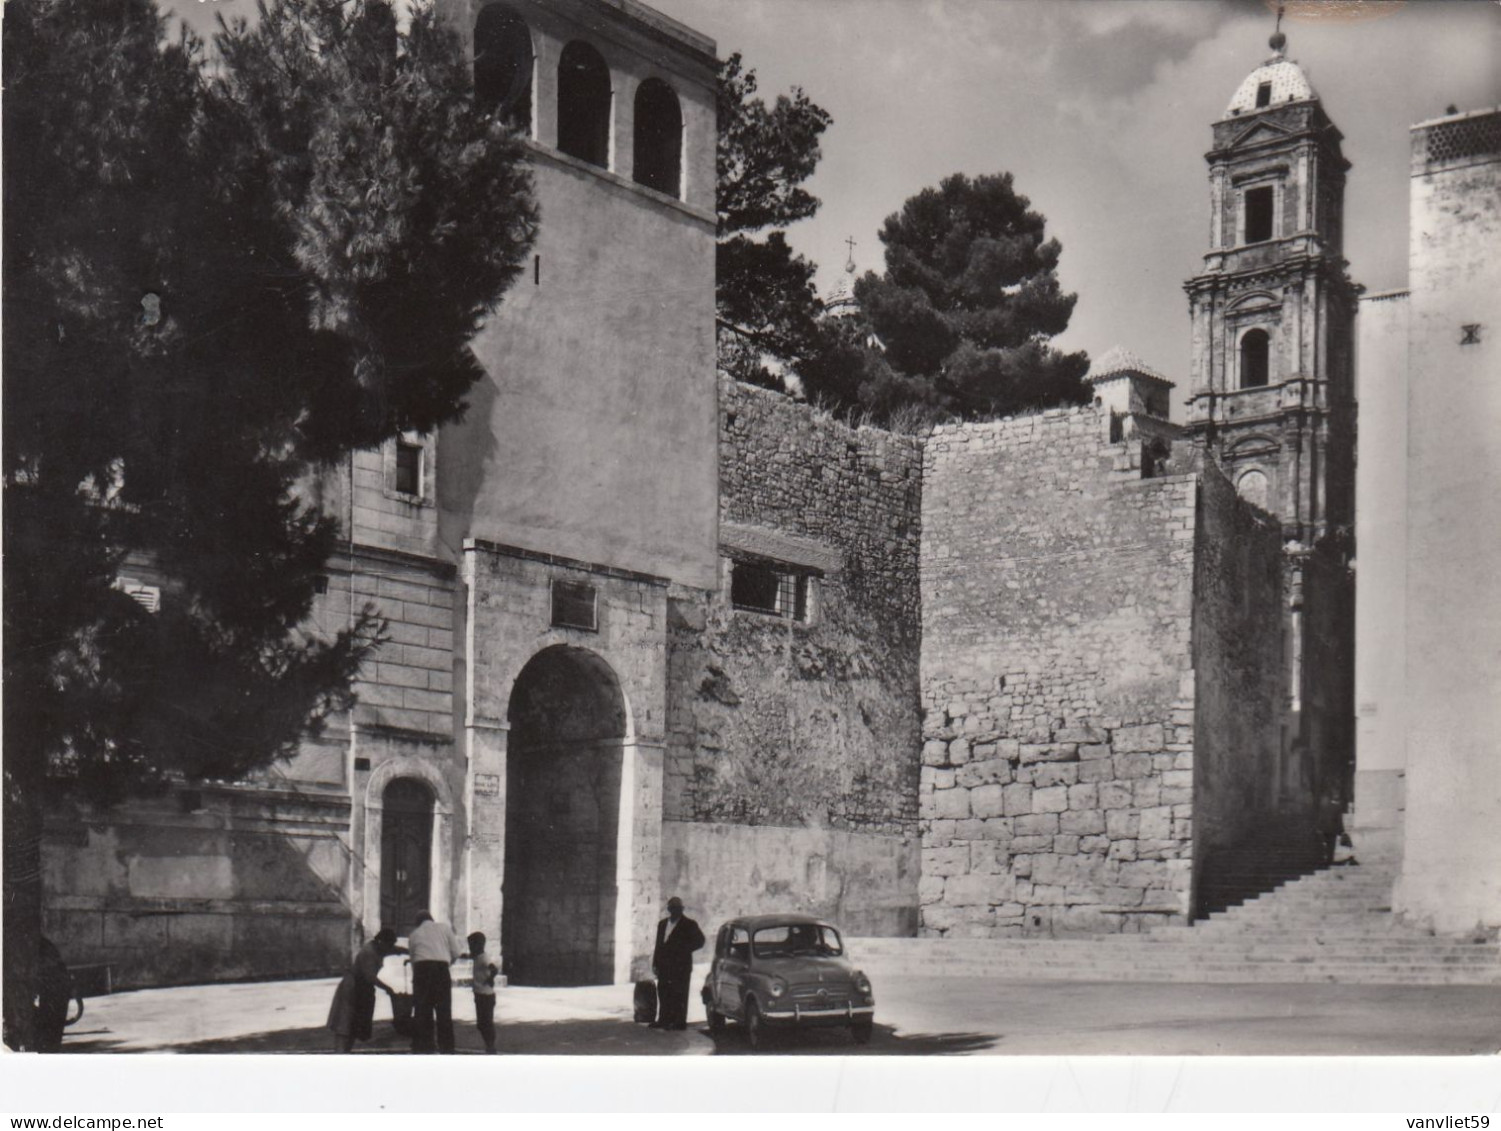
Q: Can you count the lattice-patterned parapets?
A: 1